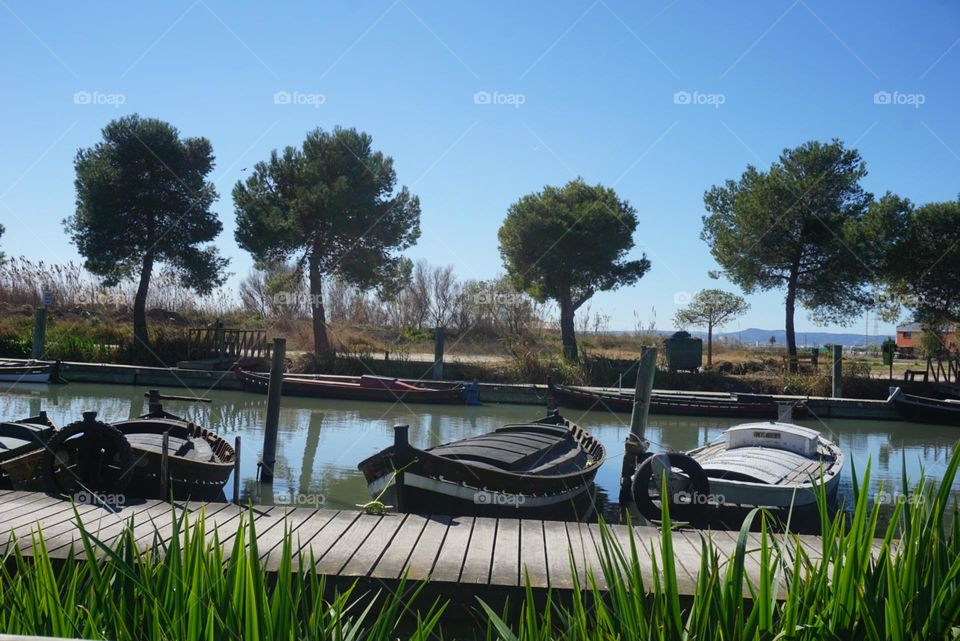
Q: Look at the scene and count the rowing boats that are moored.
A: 8